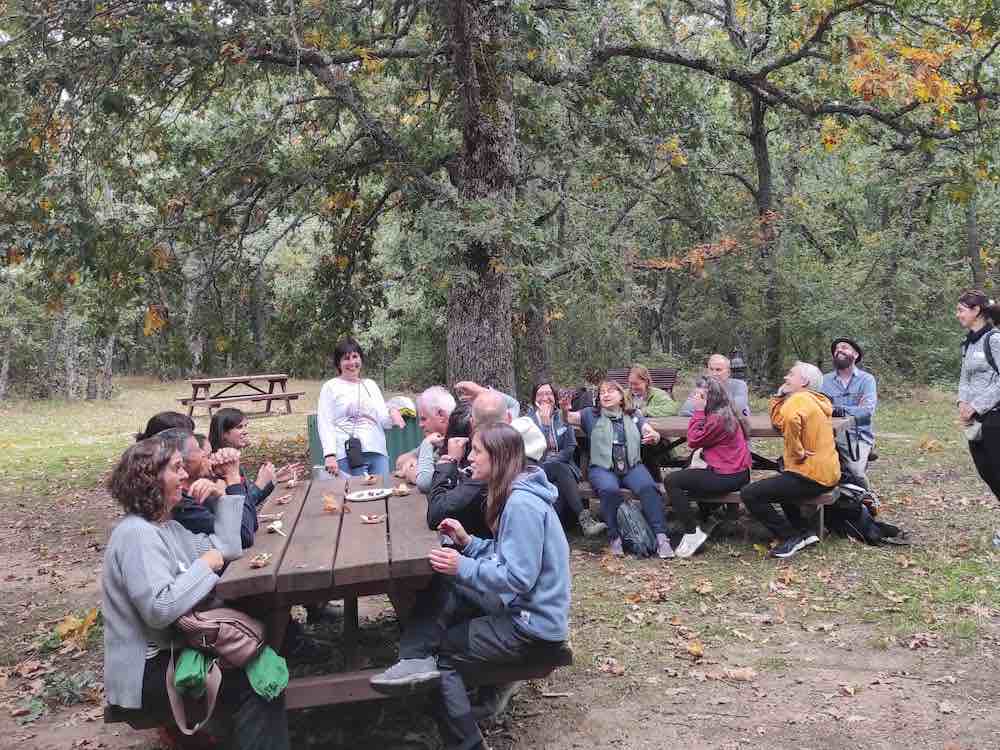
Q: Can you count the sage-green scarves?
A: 1